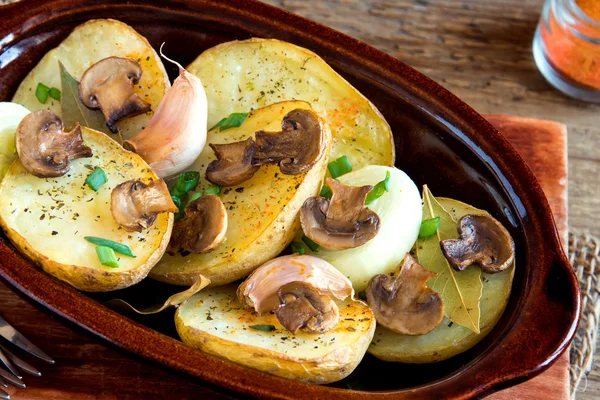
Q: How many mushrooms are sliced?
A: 10